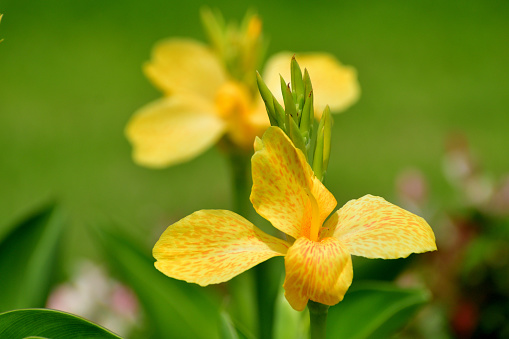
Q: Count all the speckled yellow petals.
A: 4